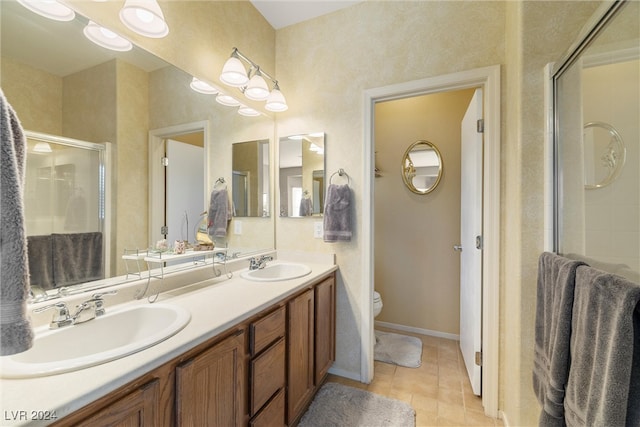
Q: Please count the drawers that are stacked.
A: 3